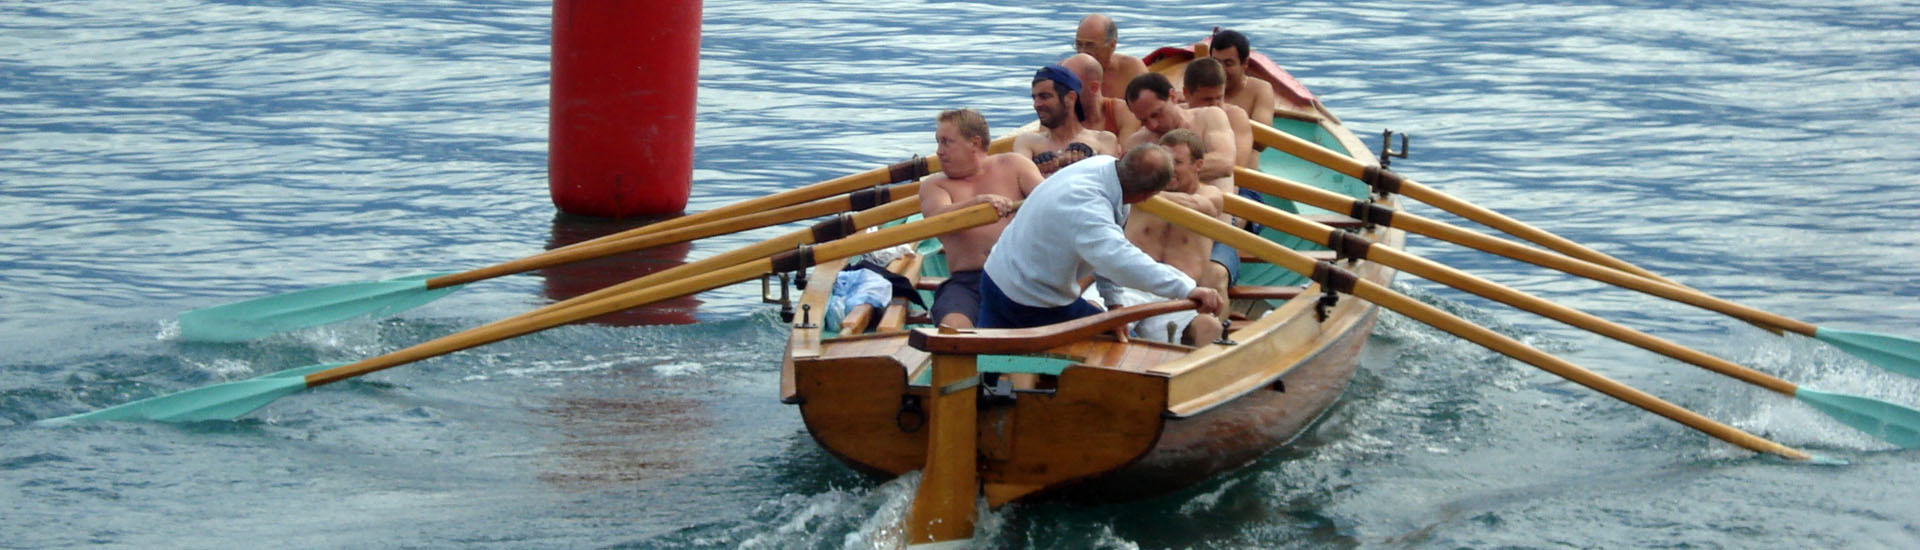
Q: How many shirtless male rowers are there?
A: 7